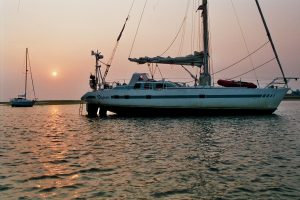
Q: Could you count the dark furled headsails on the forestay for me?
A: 1